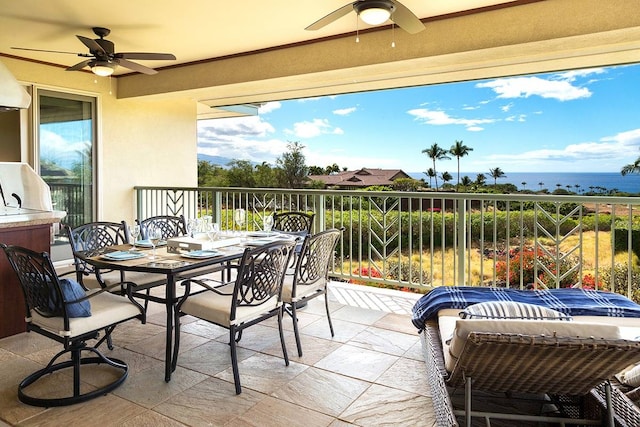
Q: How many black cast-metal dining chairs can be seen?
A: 6